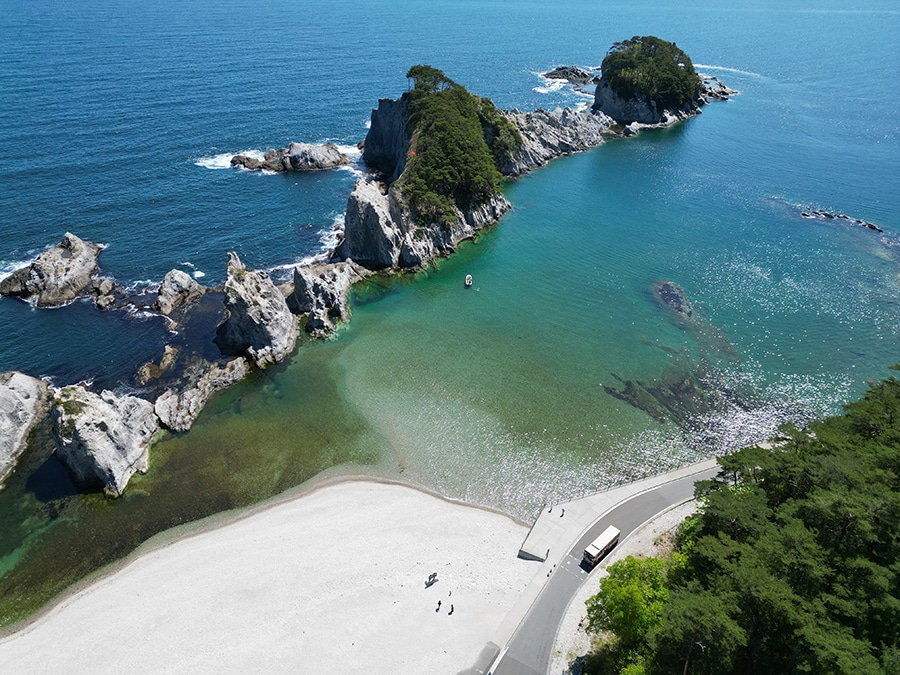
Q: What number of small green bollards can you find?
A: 3